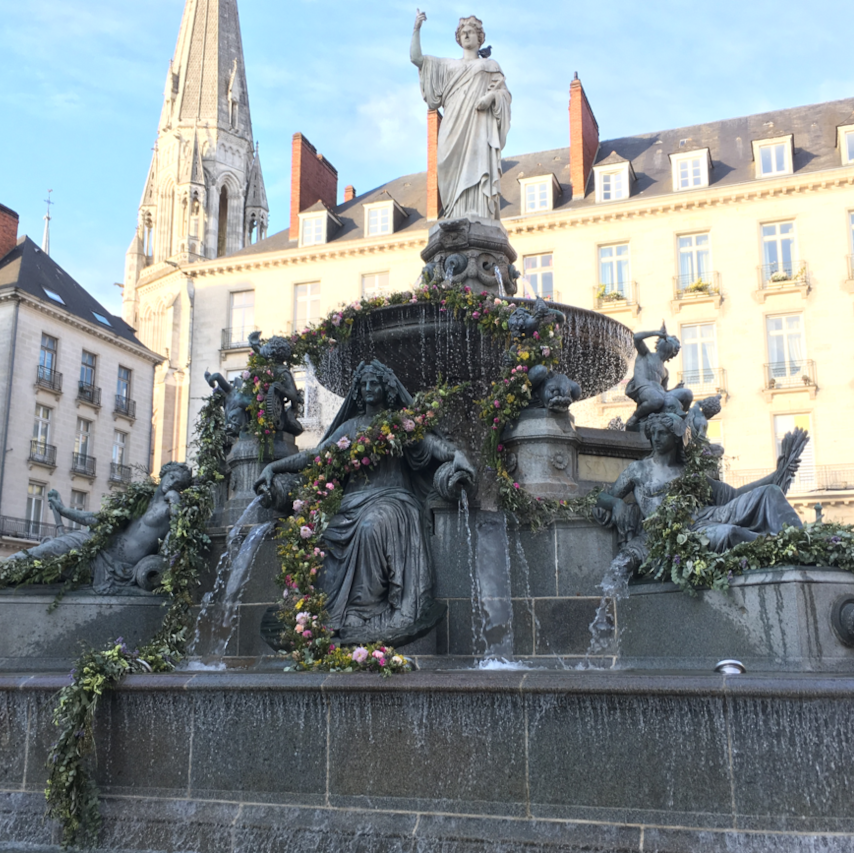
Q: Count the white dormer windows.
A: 7